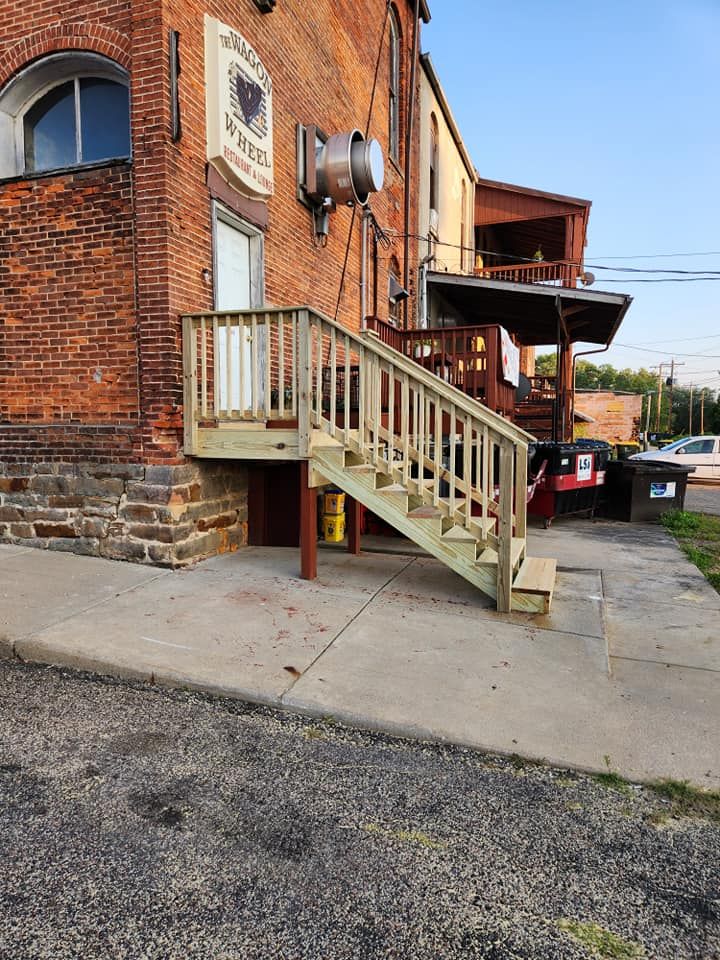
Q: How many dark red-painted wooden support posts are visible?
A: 2